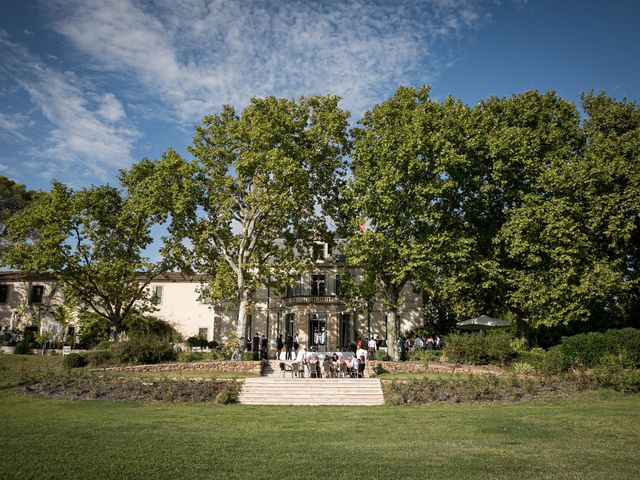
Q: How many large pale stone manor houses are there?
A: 1